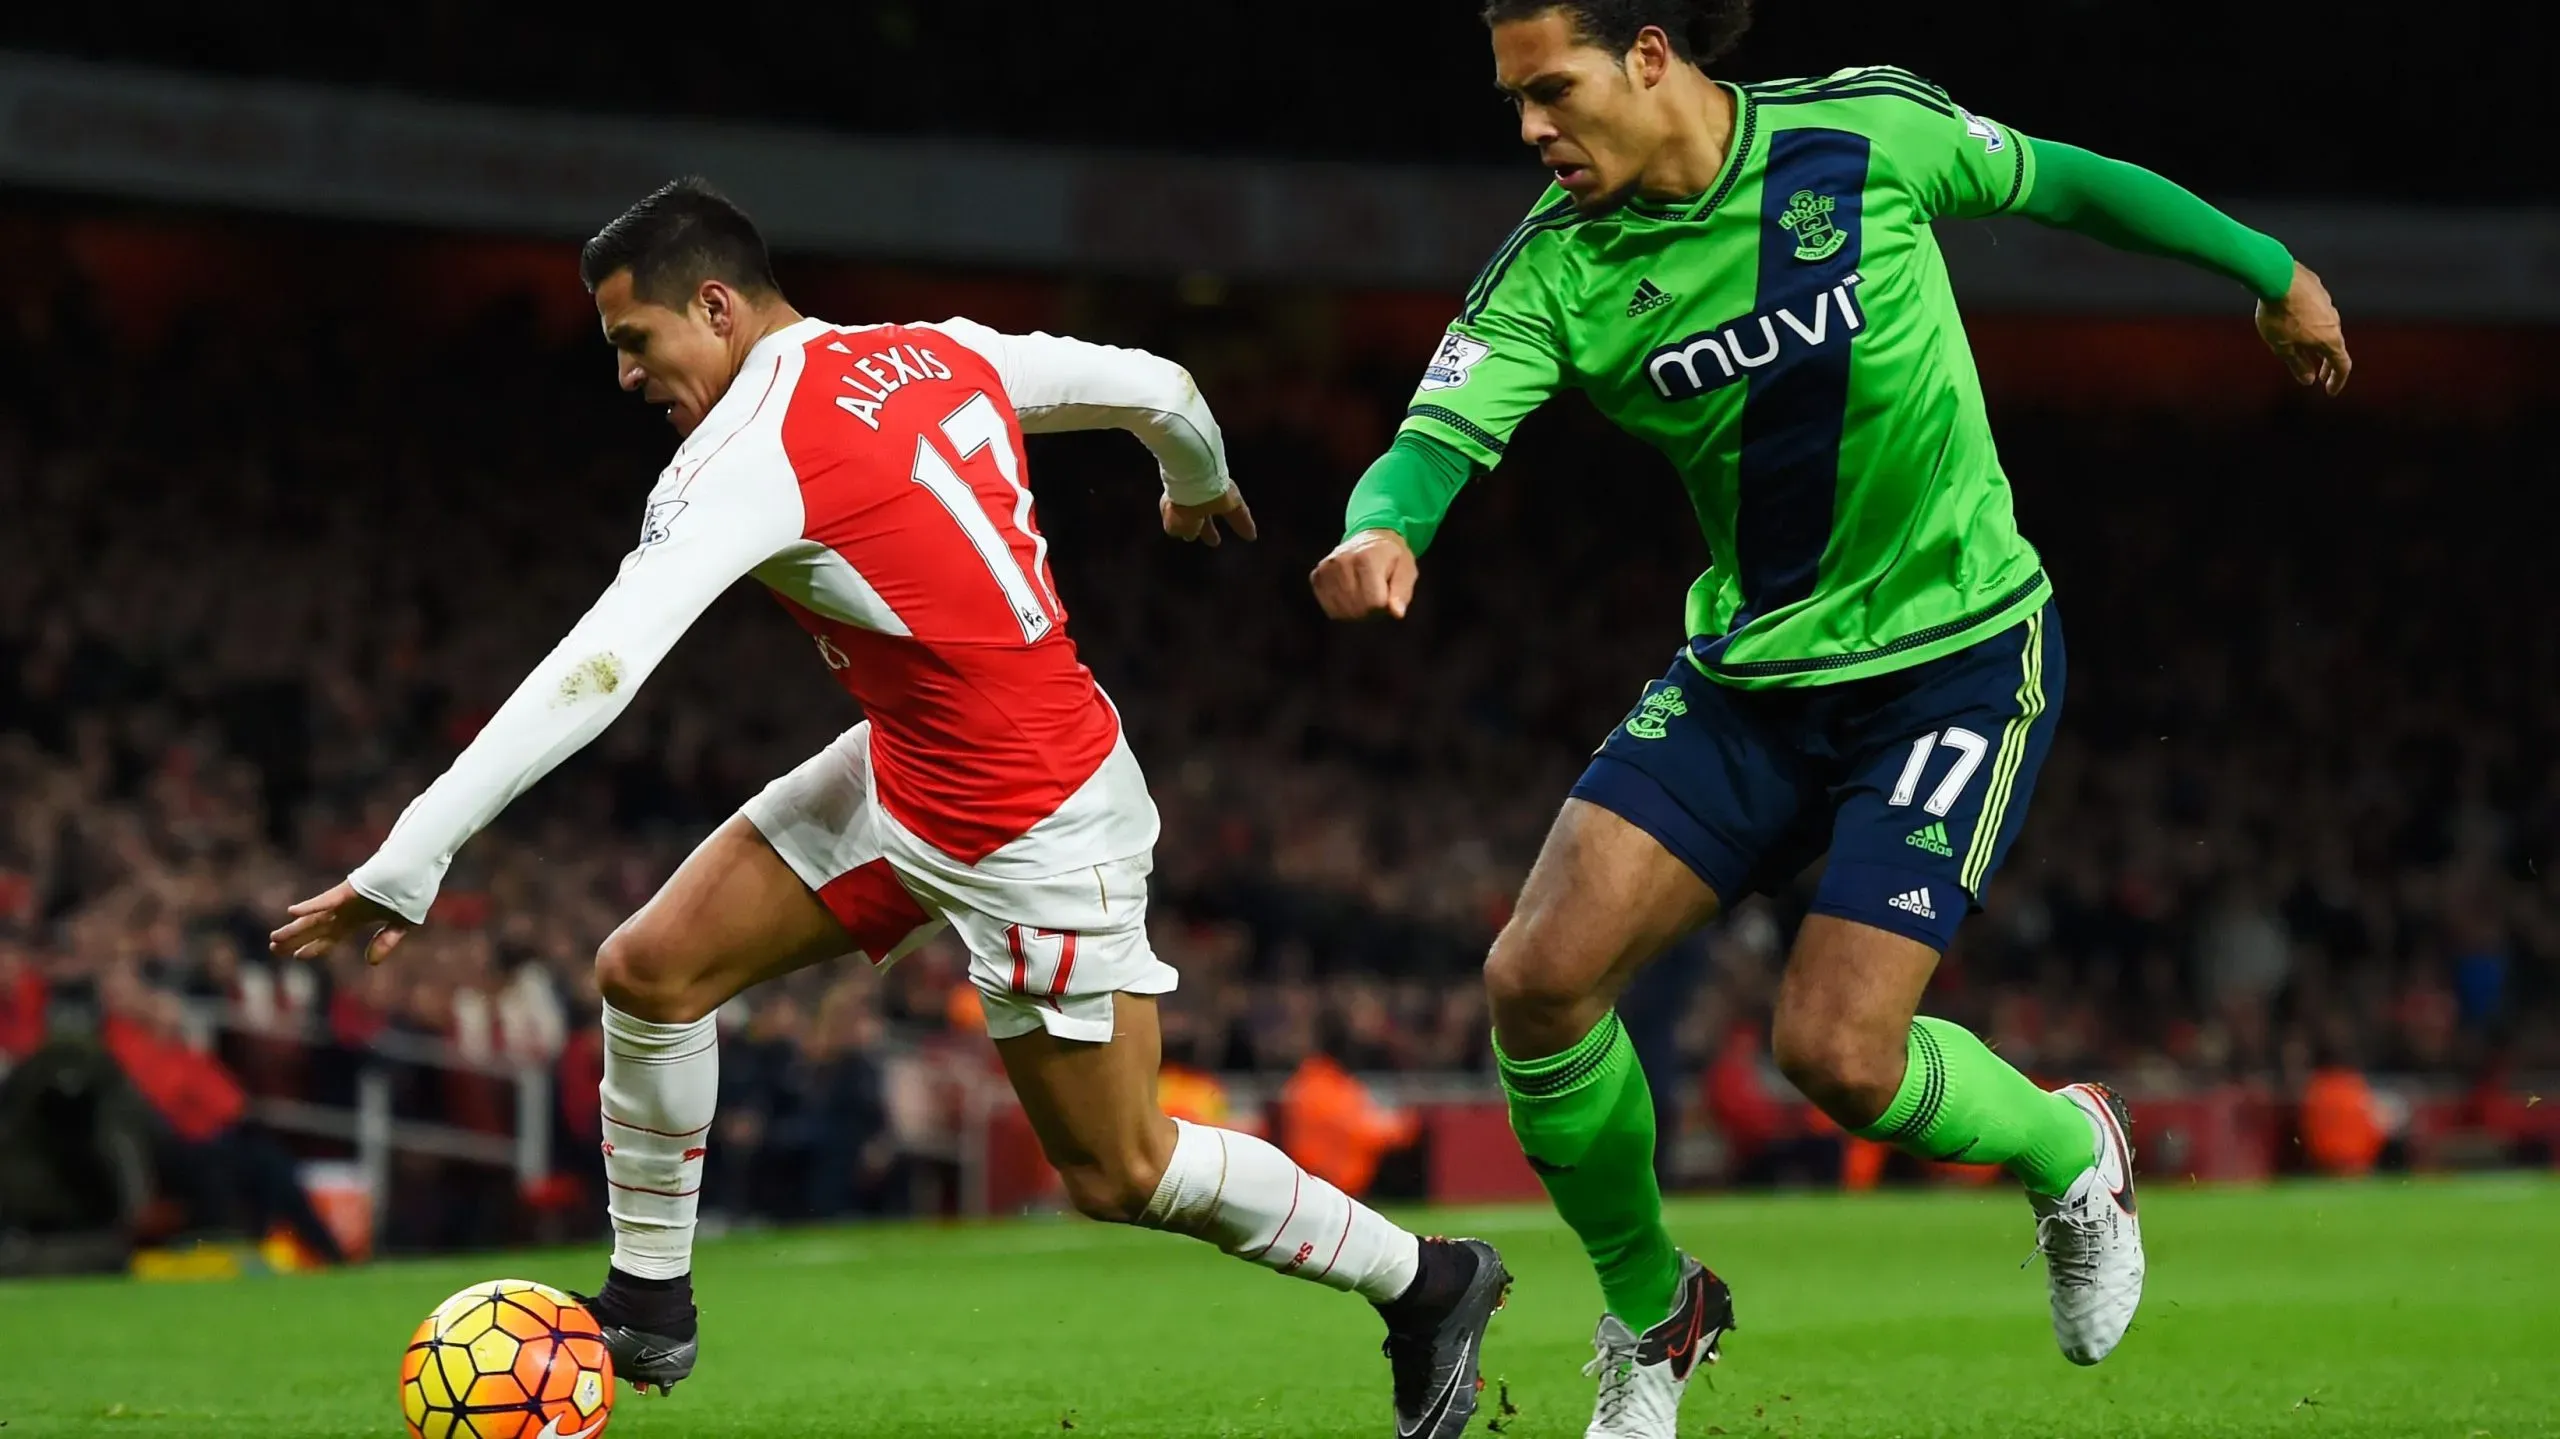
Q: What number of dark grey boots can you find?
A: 2